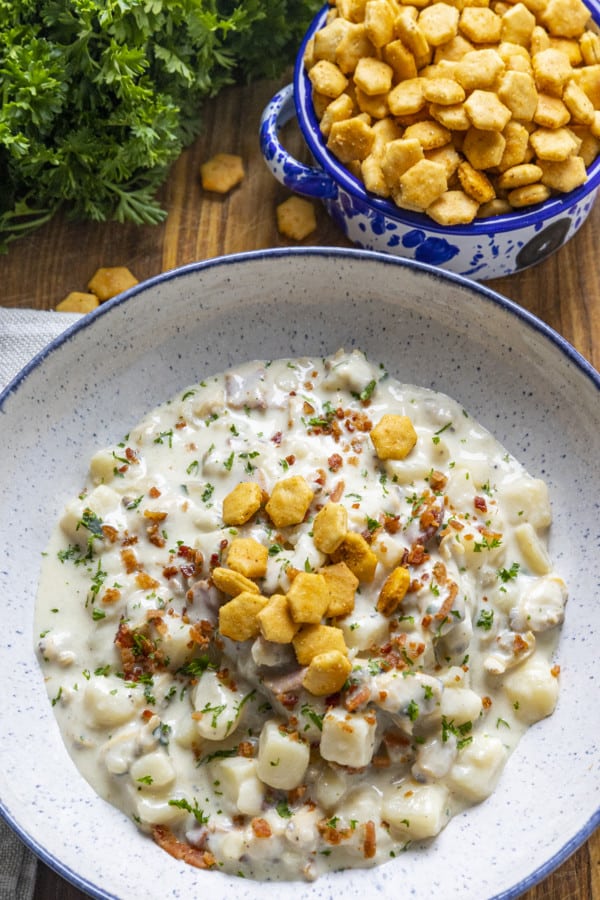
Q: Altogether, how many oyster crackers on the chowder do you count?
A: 14